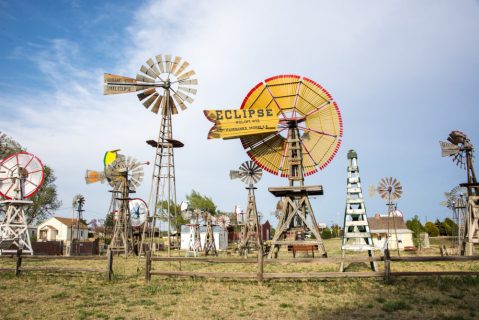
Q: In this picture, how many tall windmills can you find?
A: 2